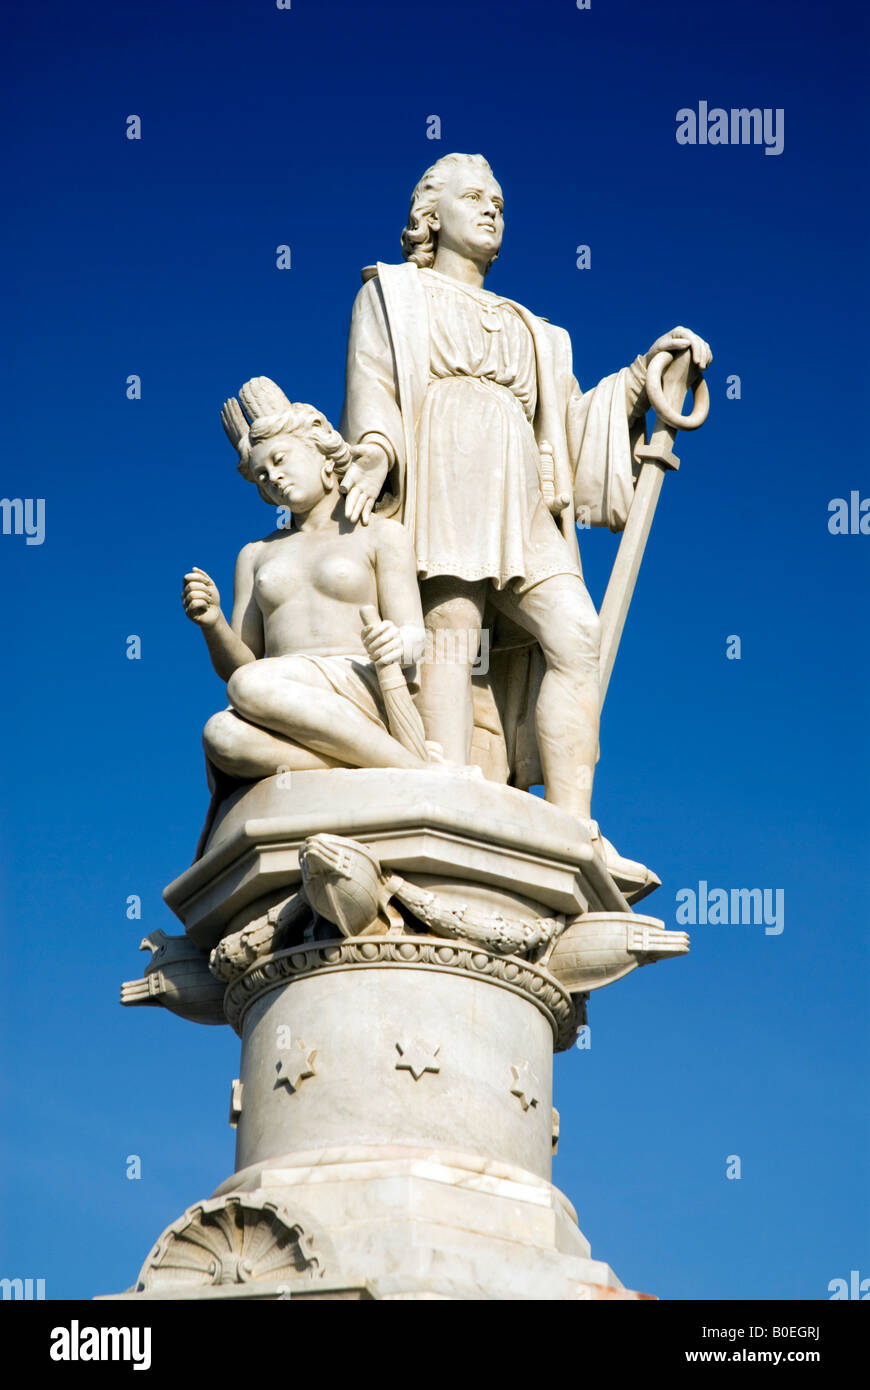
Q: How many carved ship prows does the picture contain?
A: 3